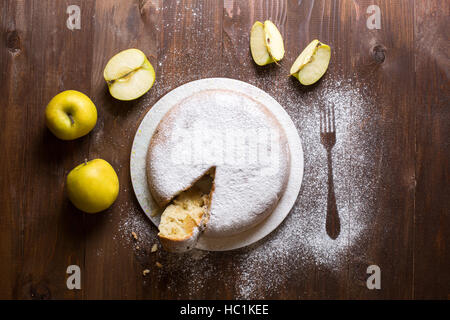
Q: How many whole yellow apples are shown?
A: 2